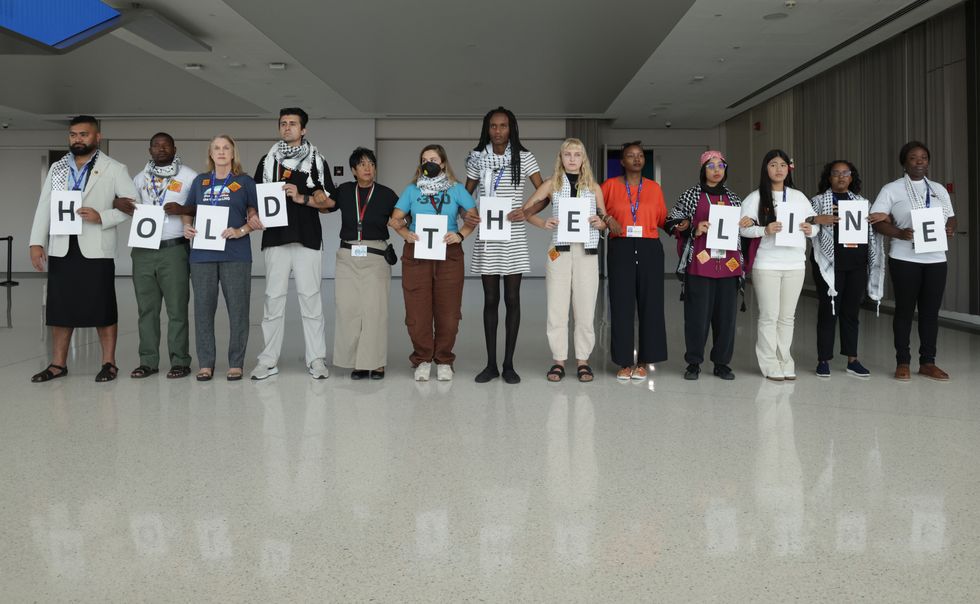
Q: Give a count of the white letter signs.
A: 11